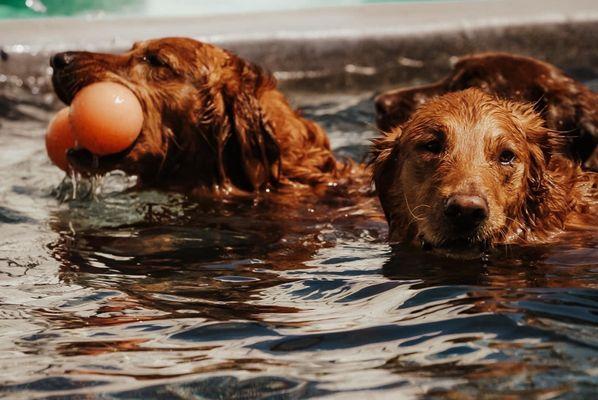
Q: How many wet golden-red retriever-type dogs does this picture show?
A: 3